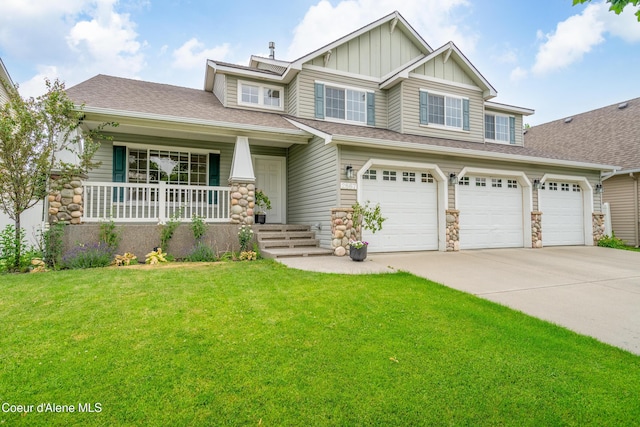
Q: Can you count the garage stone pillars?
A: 4